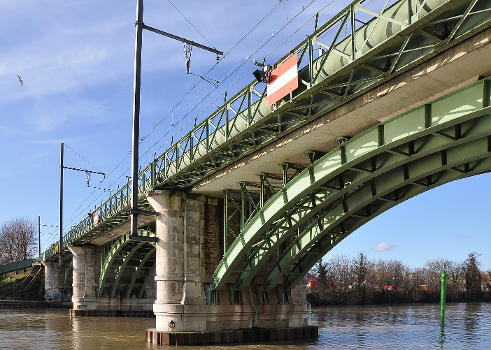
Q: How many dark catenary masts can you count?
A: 3